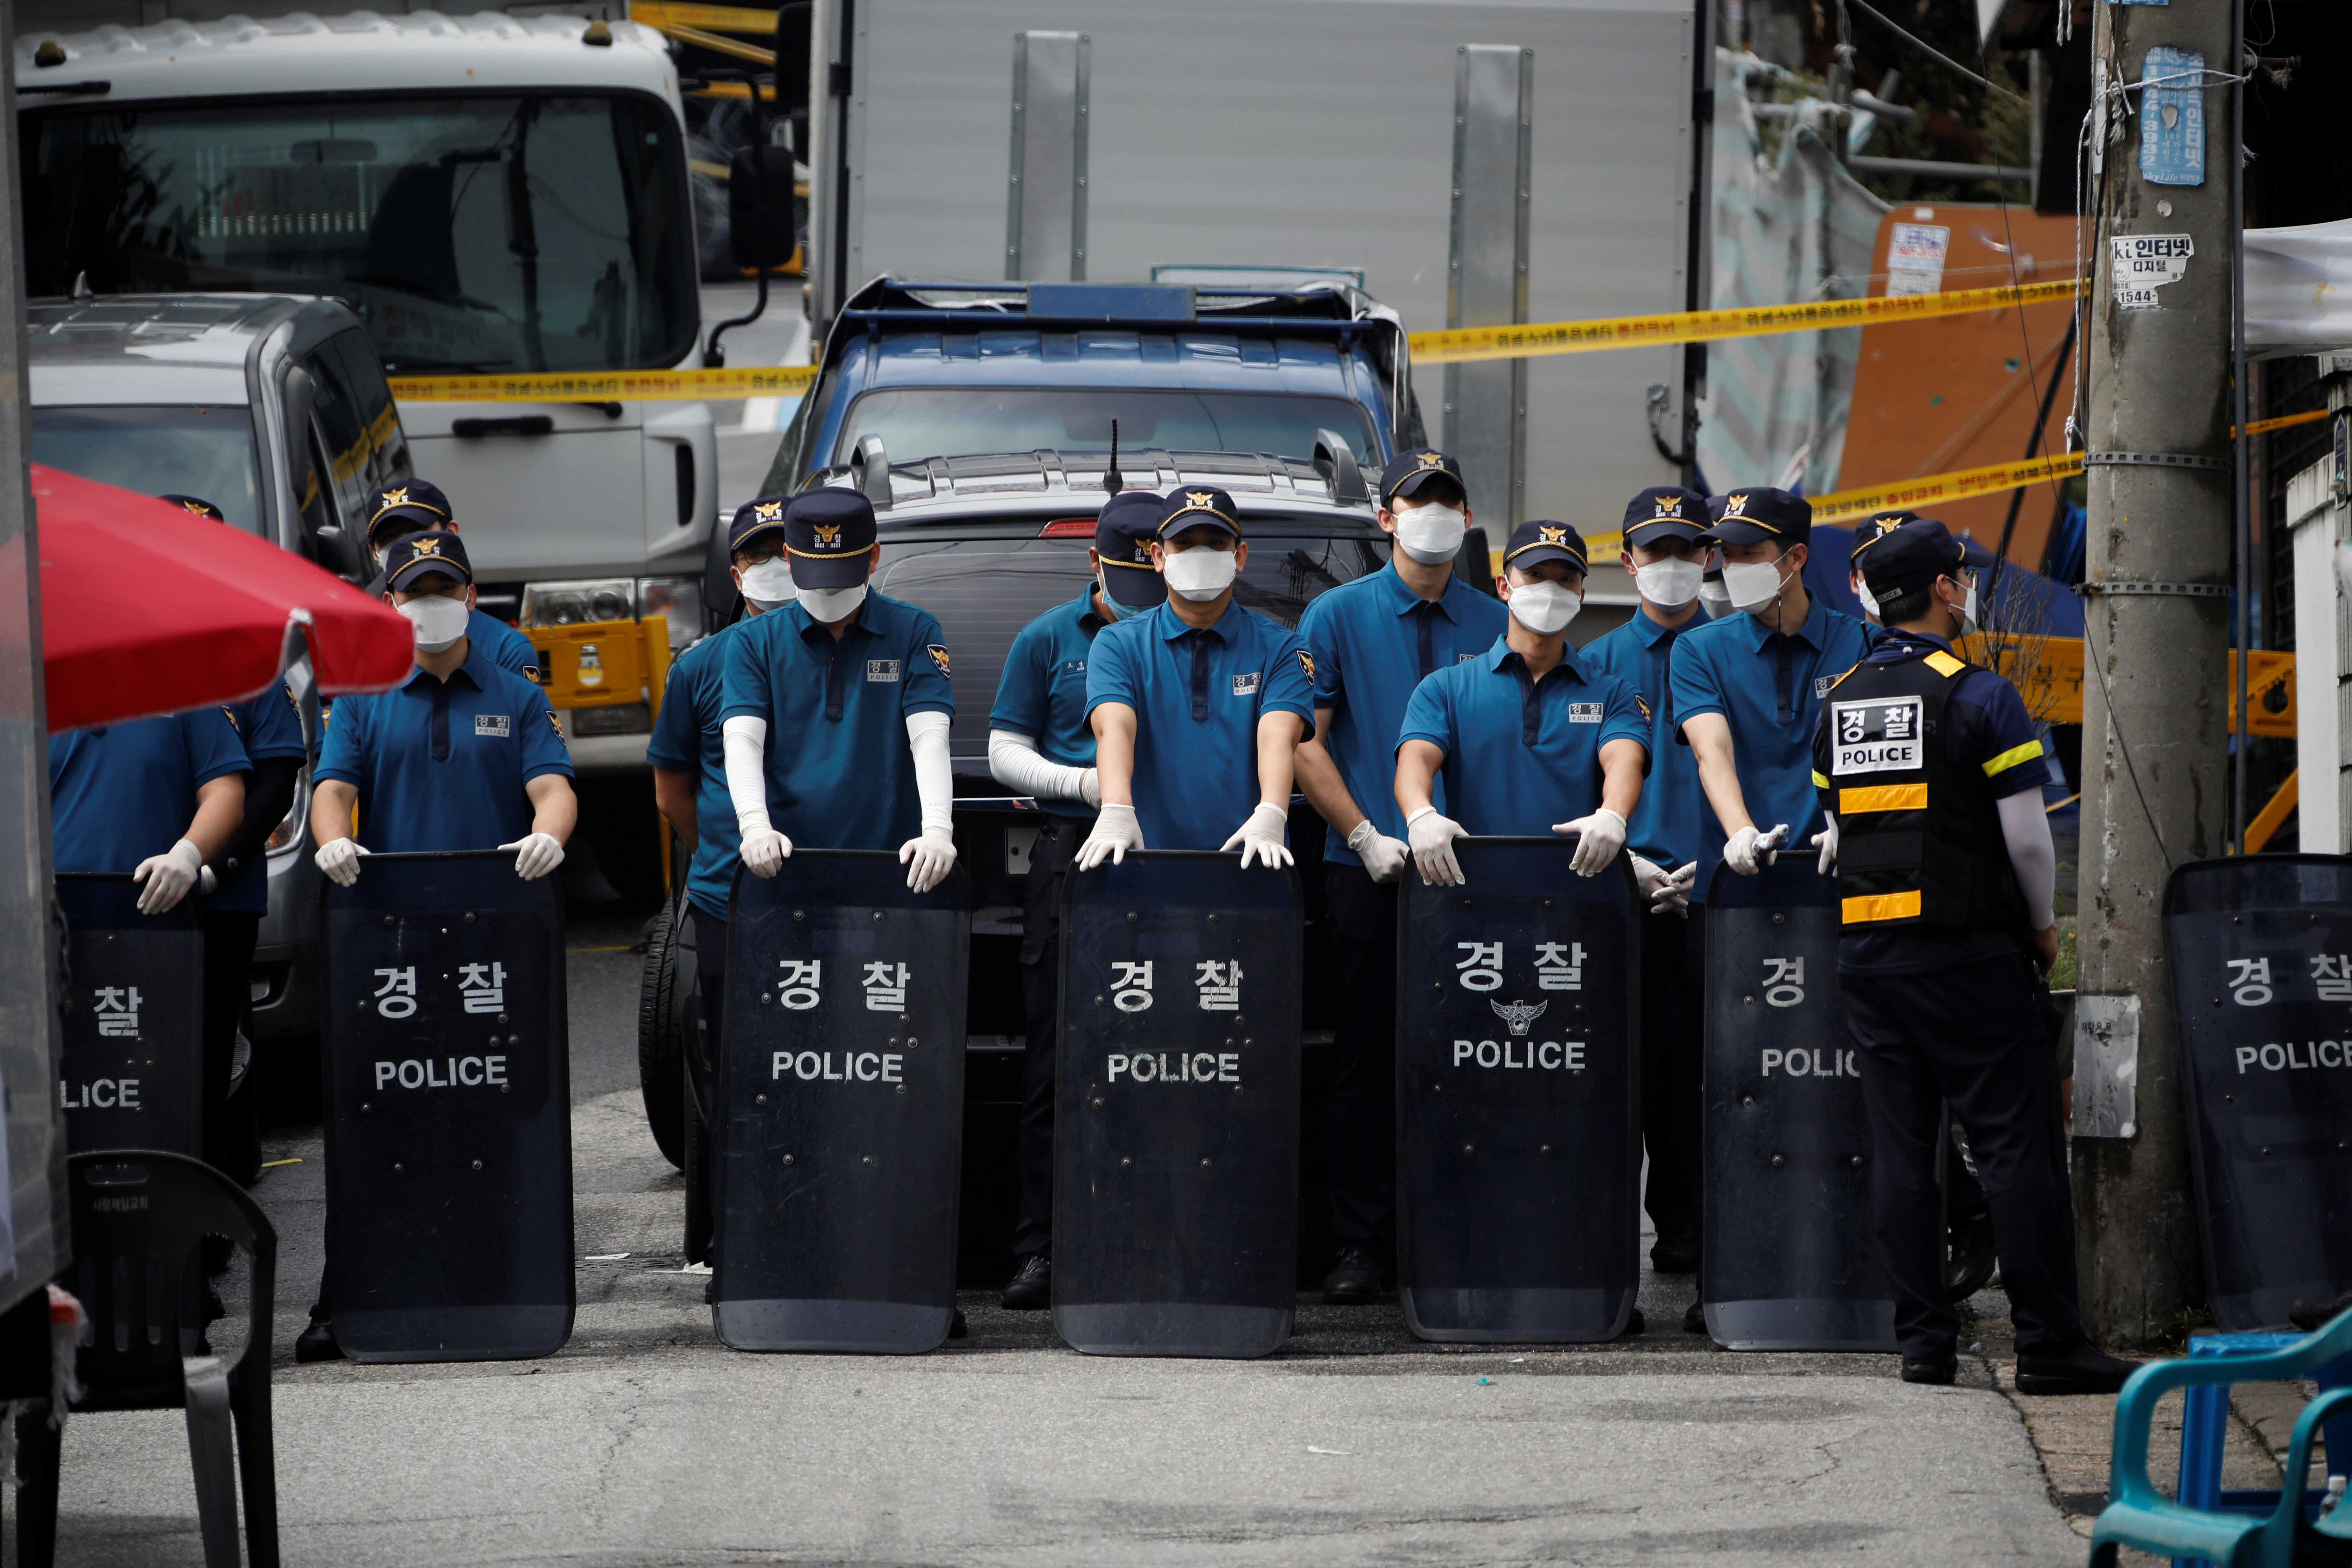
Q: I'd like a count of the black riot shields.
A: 7